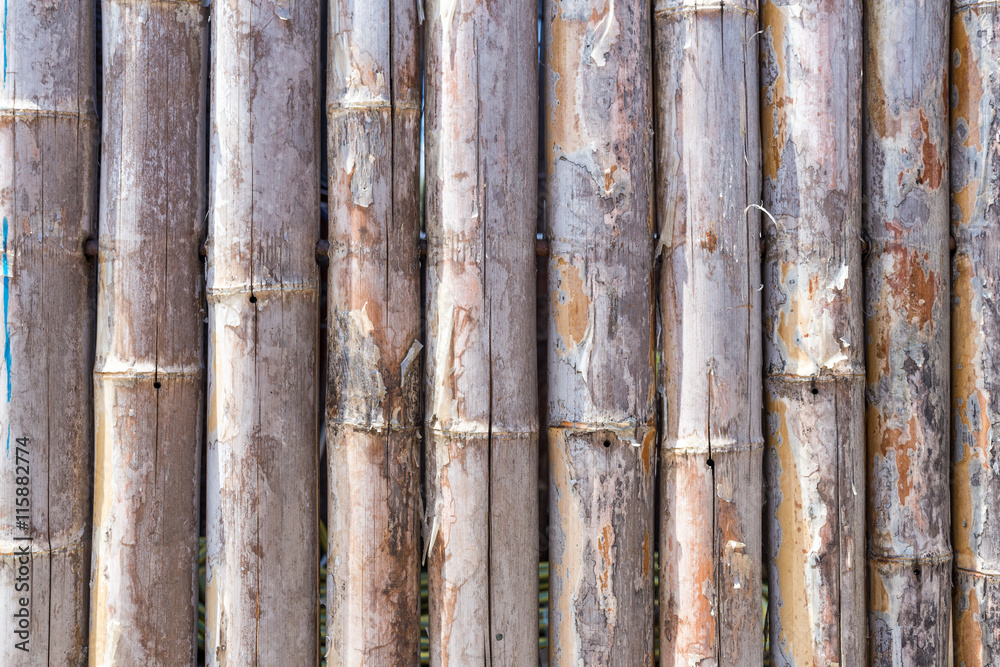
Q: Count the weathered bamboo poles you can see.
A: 10